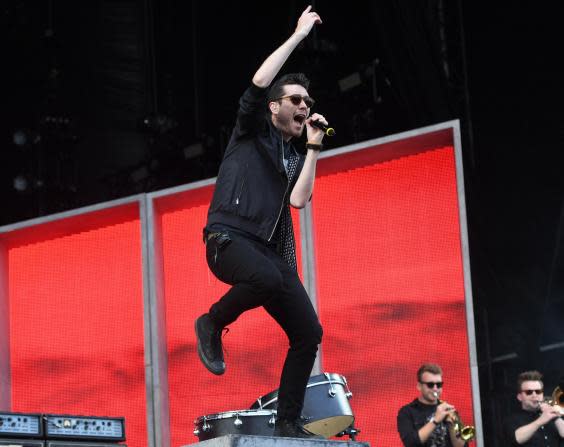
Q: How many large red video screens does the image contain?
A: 3